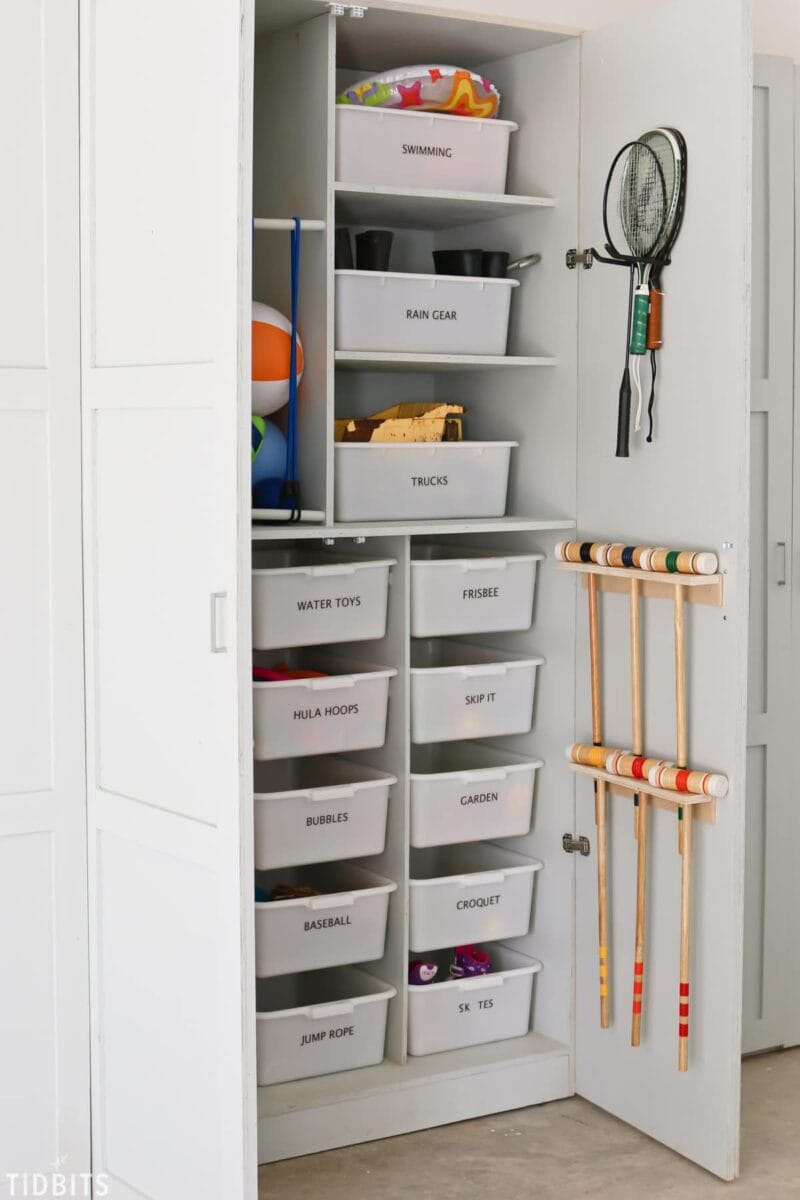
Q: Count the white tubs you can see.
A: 13